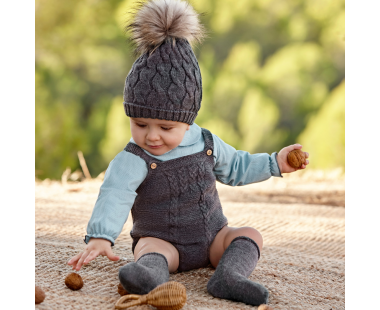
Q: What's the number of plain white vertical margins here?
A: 2